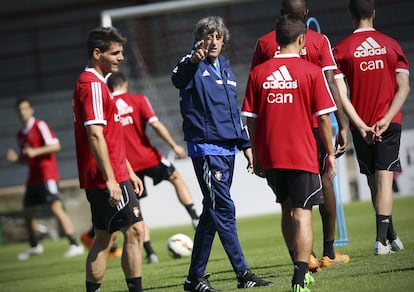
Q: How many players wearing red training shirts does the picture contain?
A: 6